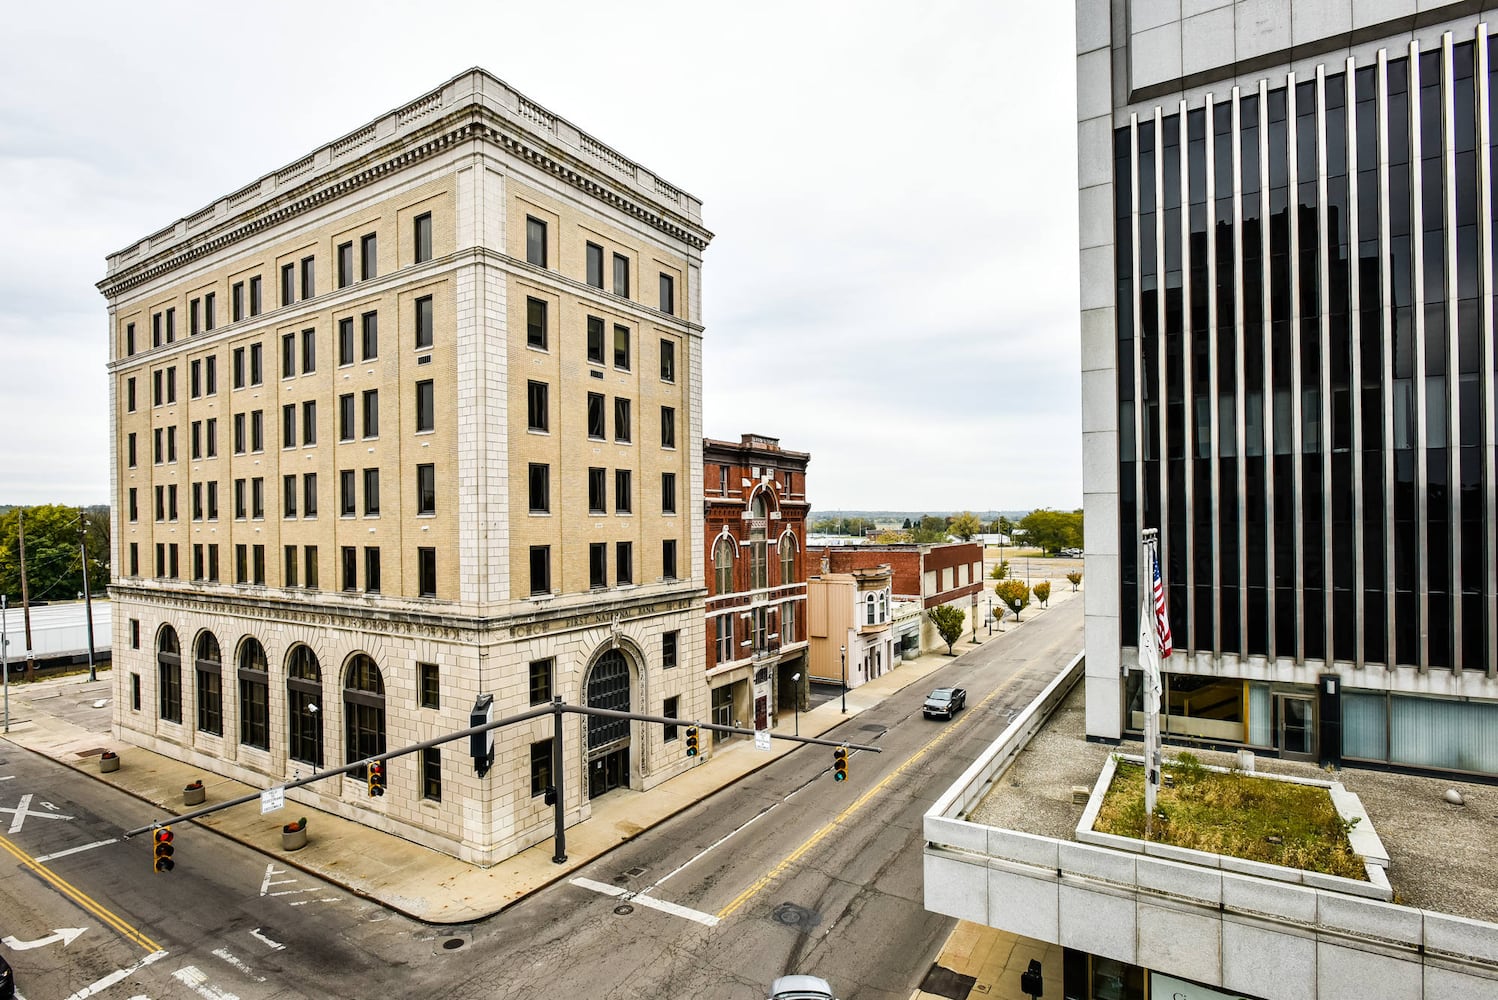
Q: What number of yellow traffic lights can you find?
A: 4